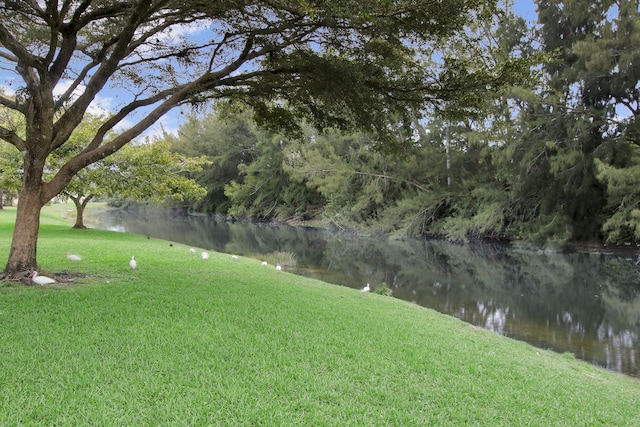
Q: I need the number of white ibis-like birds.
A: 9